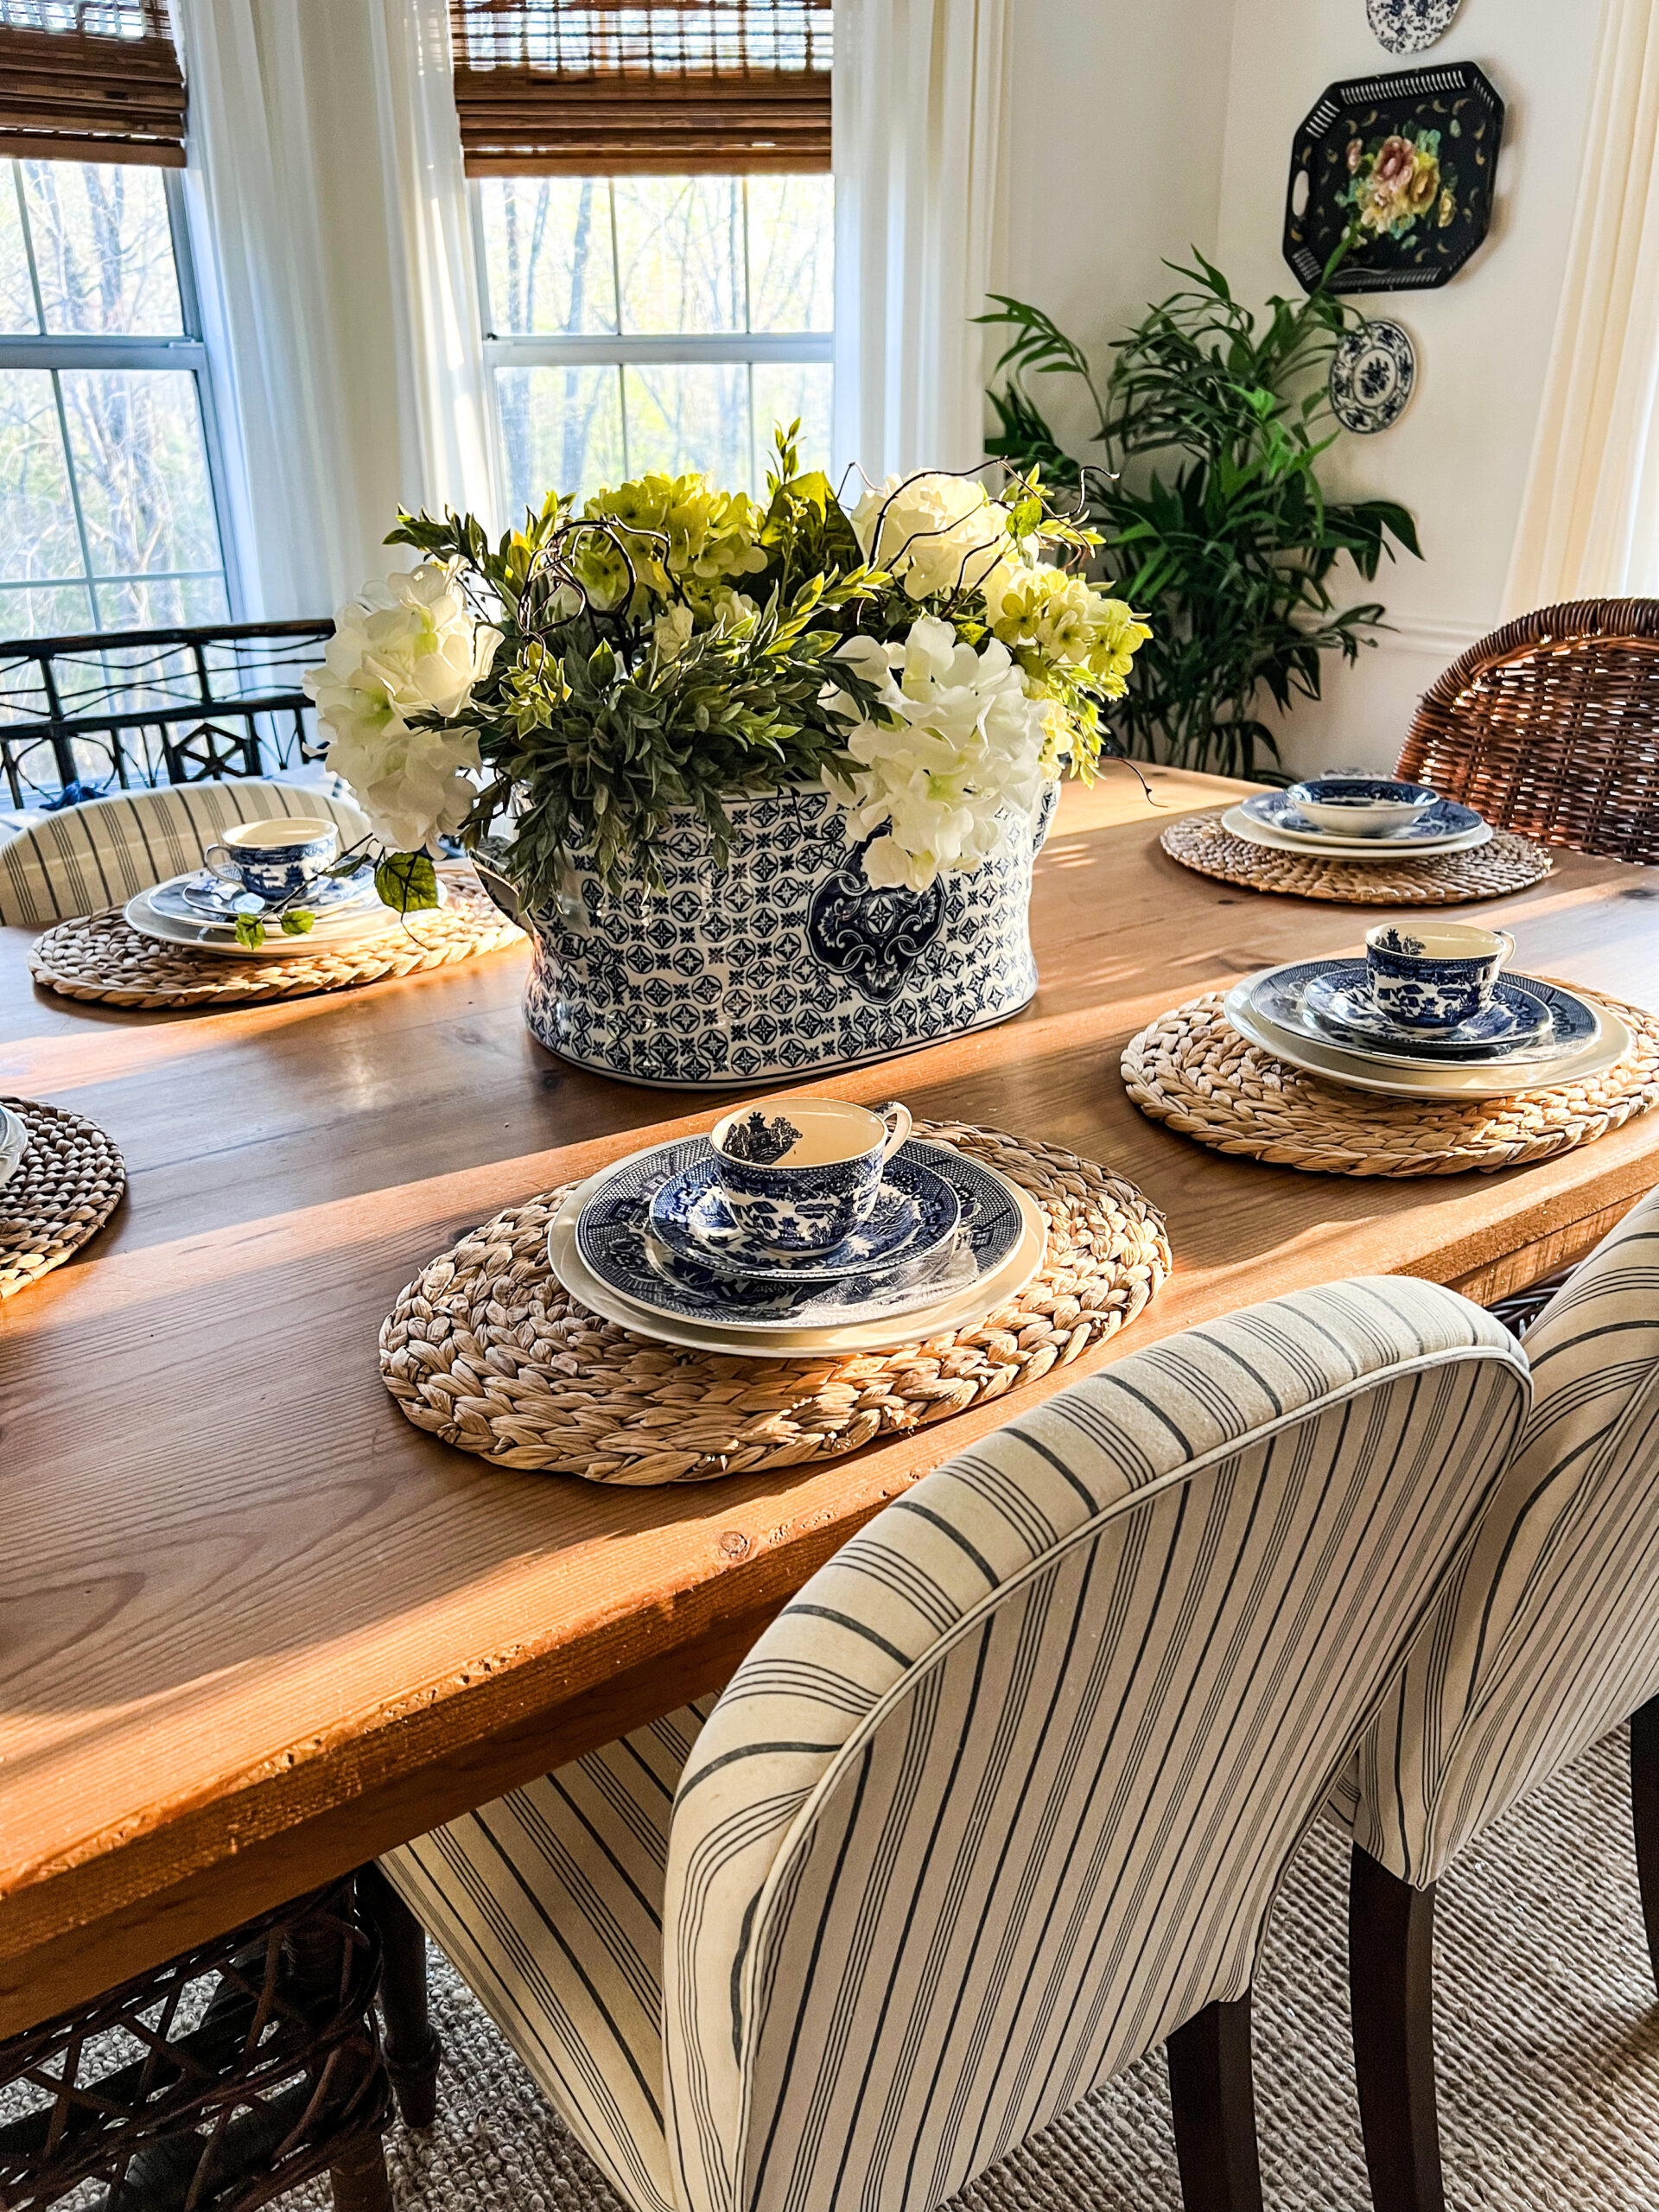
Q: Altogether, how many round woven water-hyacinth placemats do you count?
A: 5